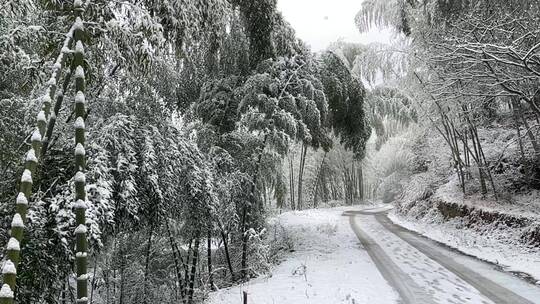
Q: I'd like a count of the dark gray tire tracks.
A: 2